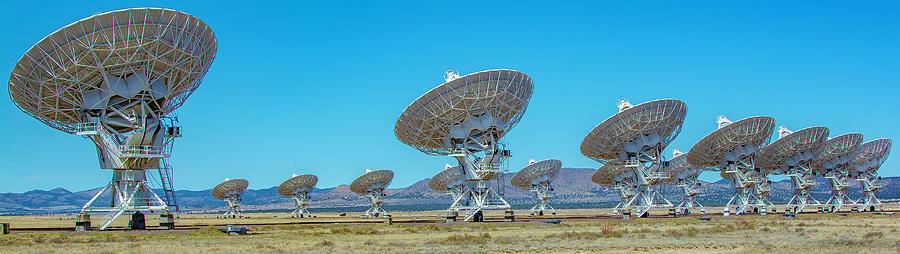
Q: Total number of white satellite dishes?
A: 15